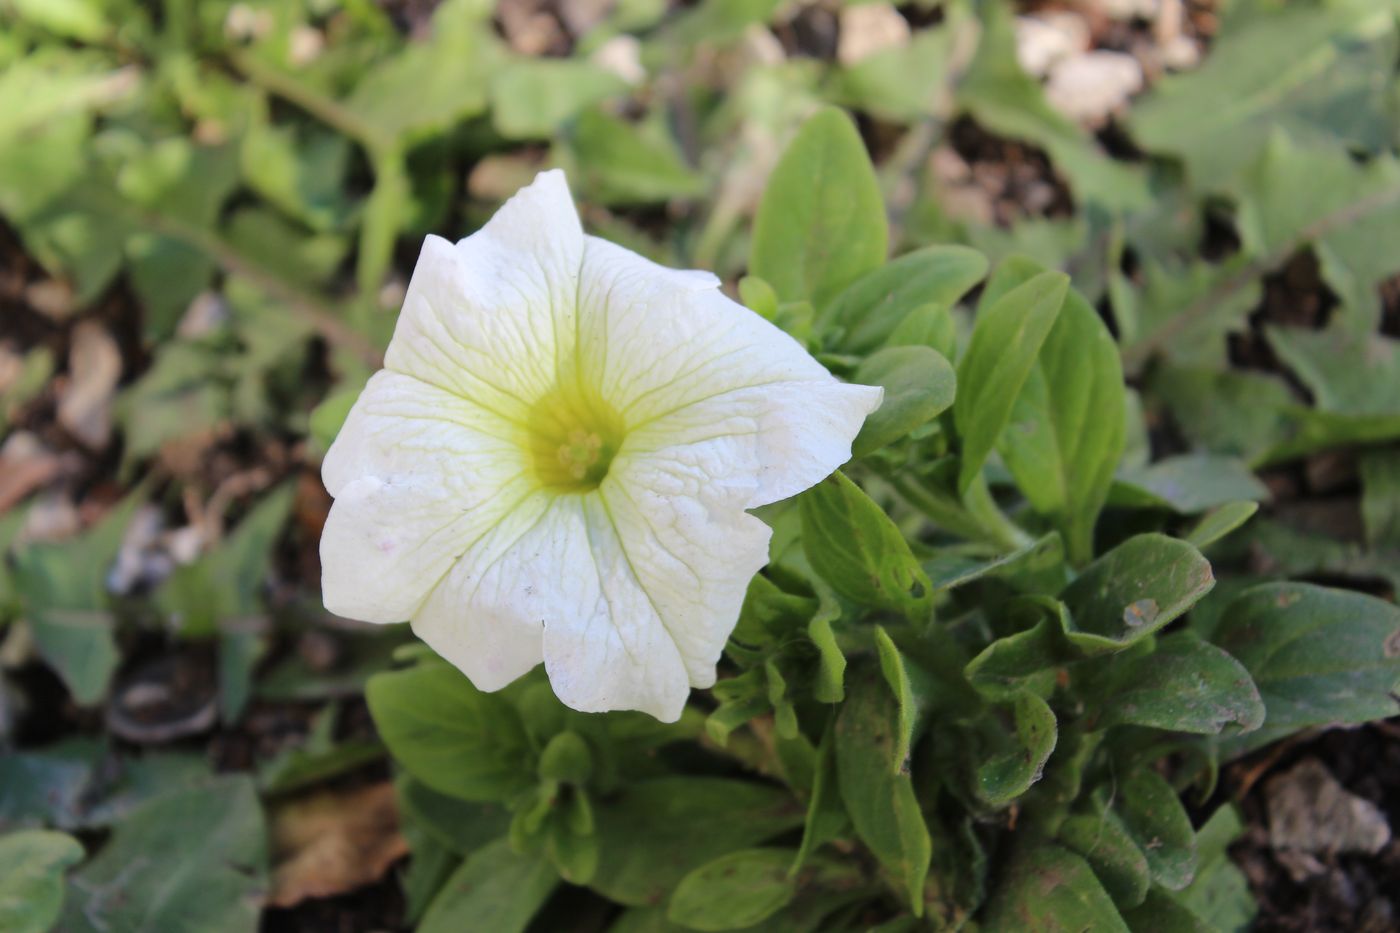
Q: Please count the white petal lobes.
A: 5